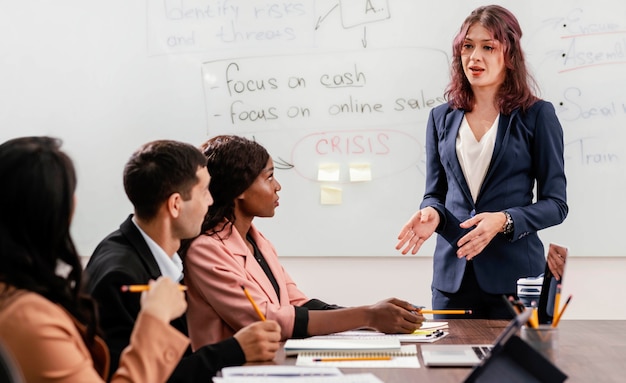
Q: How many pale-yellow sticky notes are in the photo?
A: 3